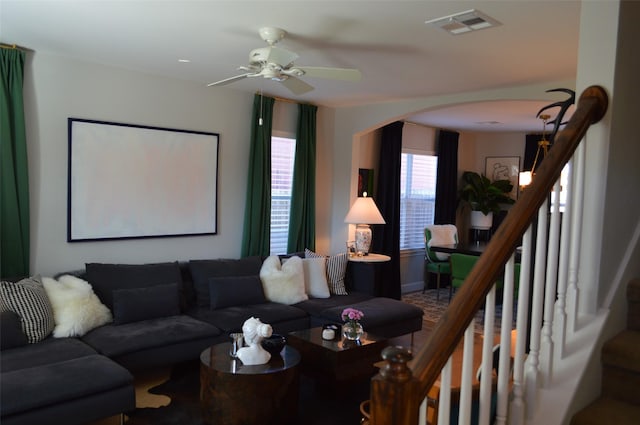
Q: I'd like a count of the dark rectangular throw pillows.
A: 2